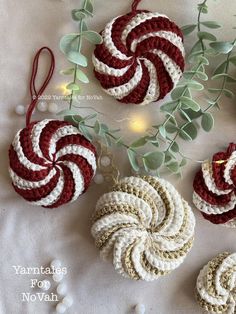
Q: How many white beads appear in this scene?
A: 12